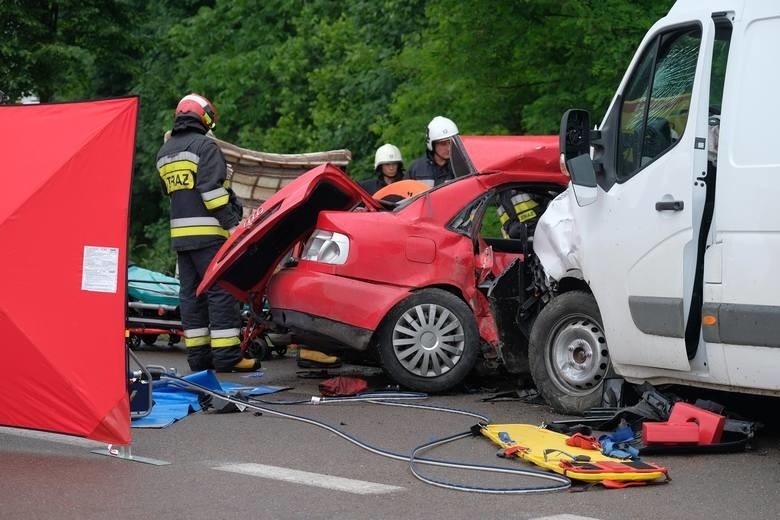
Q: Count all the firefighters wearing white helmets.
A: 2